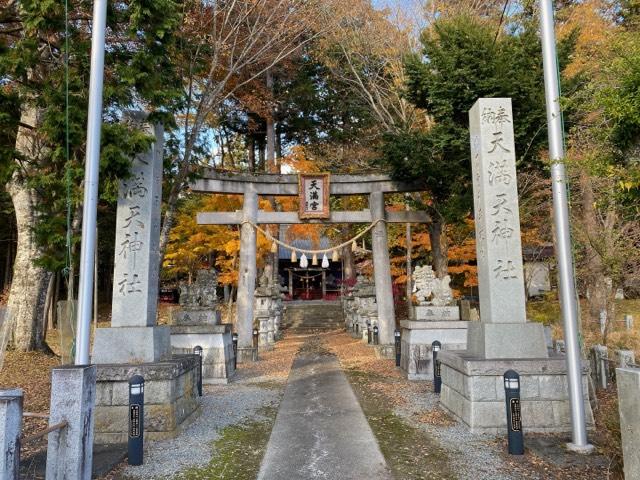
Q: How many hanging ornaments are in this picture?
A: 7